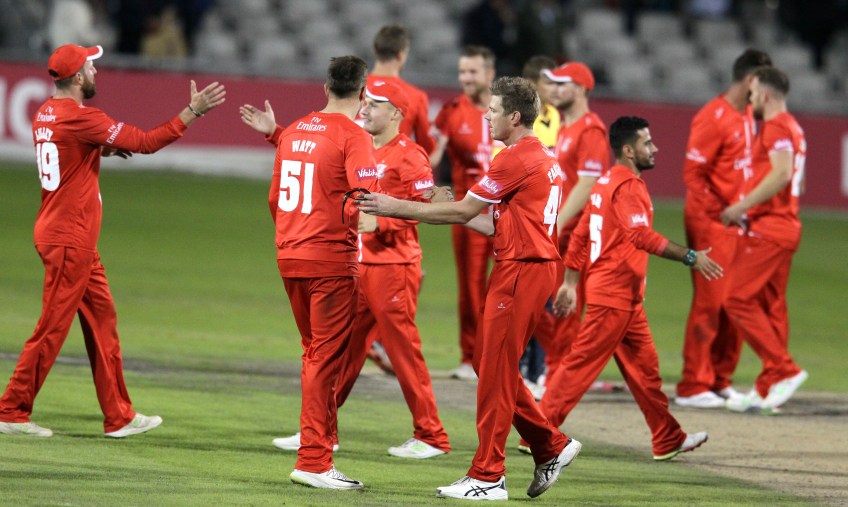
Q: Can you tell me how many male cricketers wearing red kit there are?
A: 10